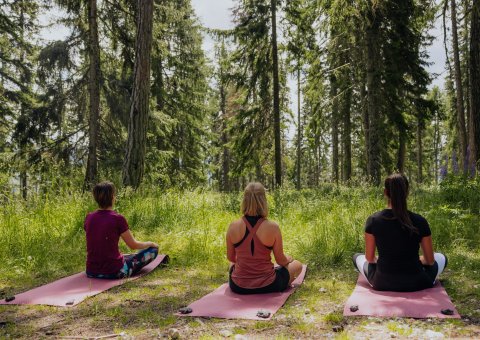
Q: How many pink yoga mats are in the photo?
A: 3